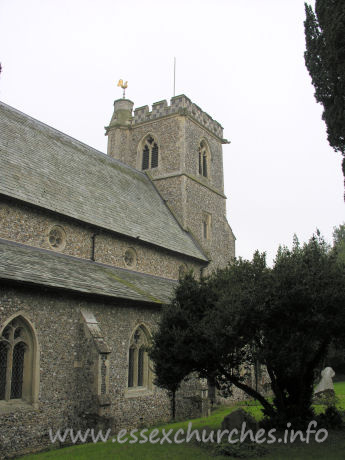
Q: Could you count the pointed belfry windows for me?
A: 2